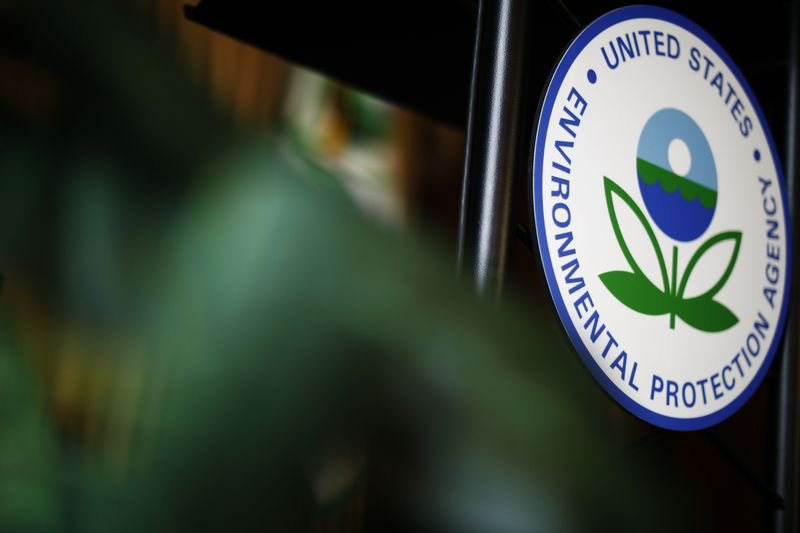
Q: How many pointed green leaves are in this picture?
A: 4